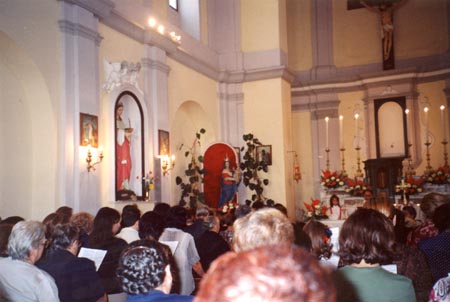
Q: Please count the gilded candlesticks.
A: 6